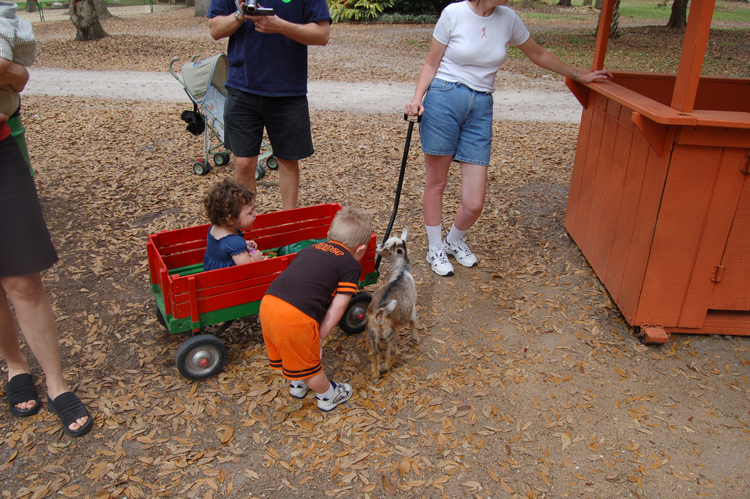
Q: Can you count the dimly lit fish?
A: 0